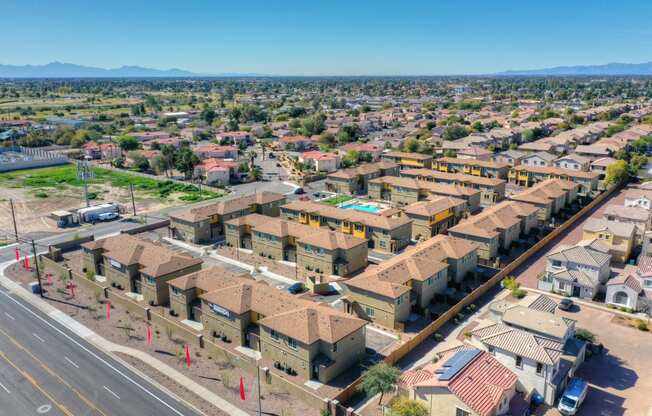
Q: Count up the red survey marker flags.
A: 8